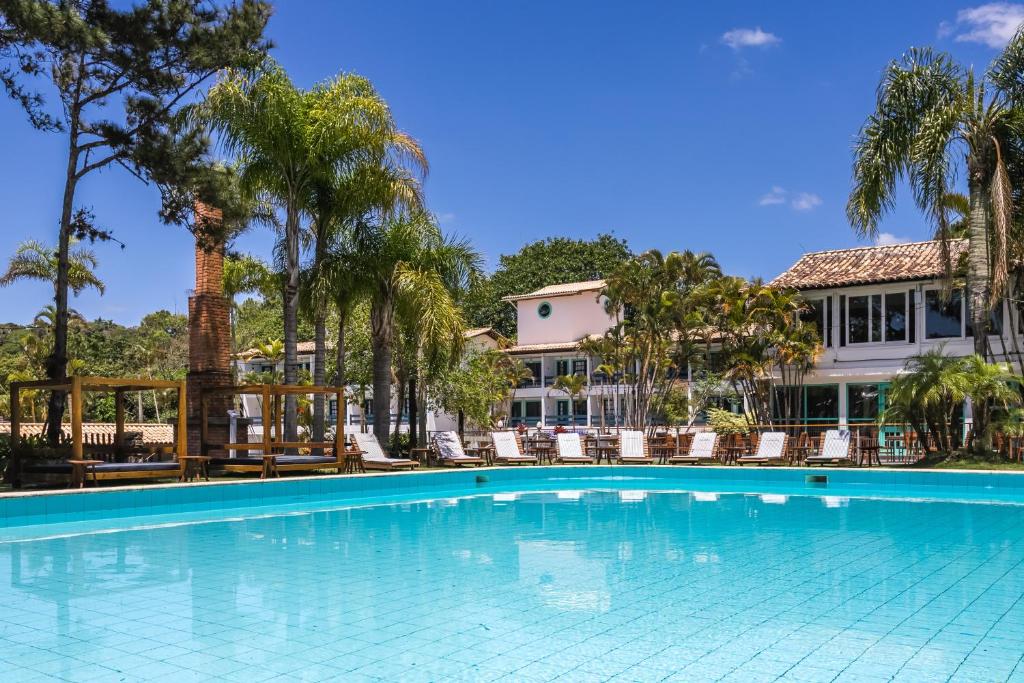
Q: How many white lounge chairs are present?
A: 8